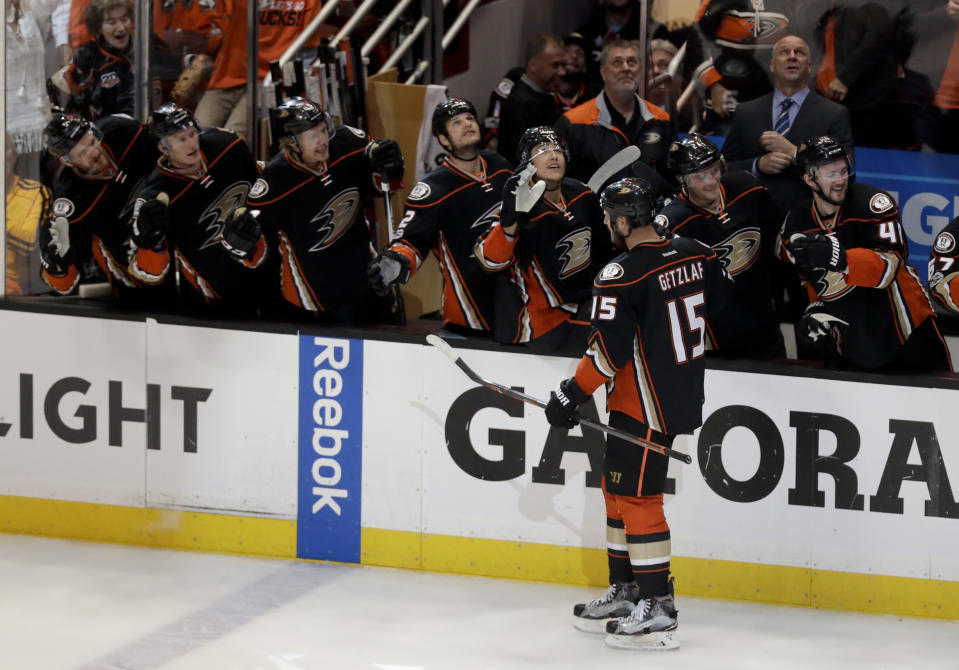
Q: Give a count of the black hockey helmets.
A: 8